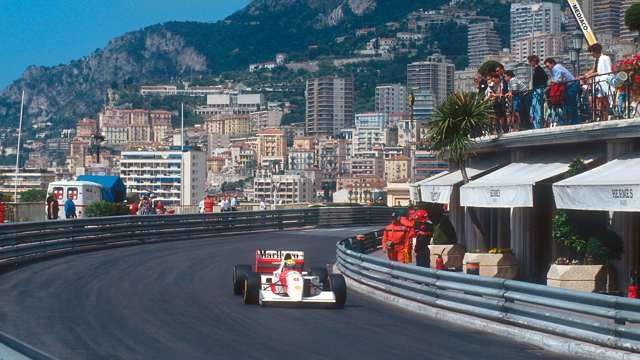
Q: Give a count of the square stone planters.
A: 3